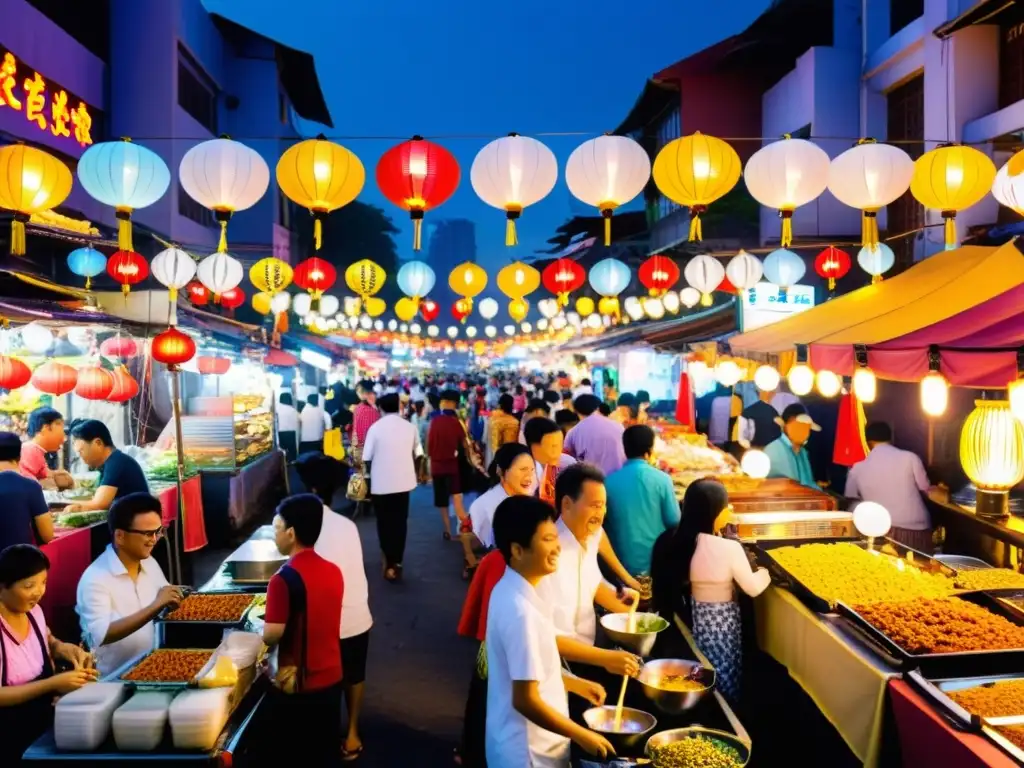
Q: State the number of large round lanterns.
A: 12